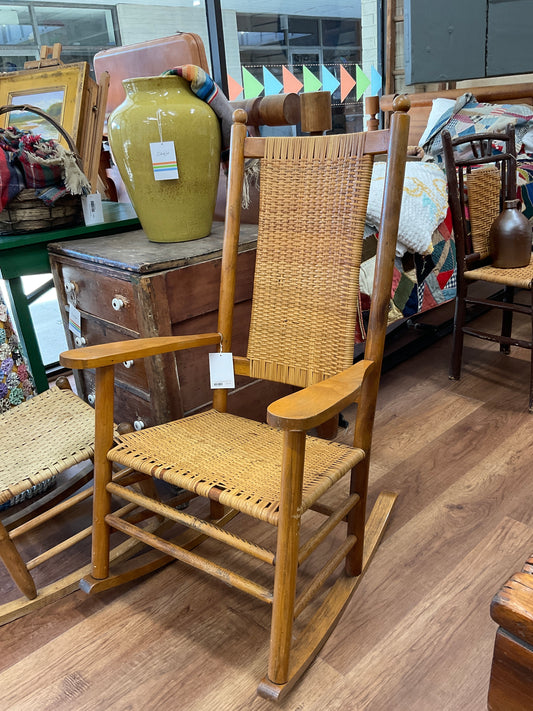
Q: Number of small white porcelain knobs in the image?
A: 6